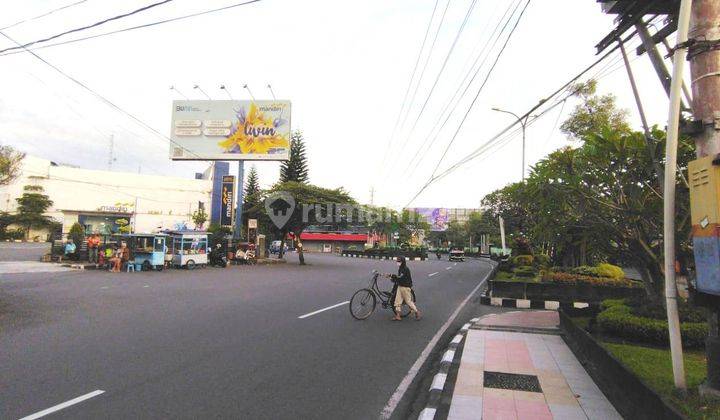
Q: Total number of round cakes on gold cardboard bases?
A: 0